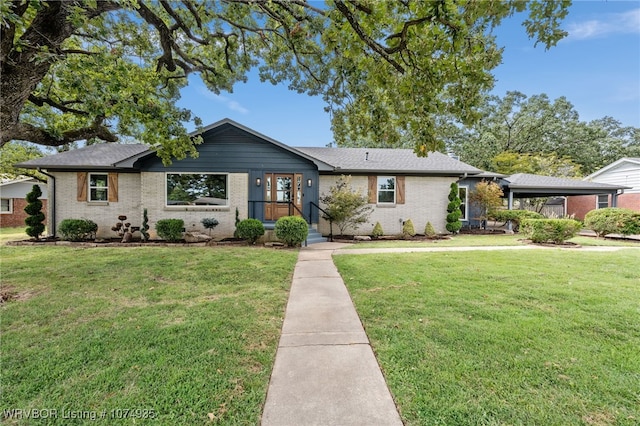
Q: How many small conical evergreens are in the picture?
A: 3